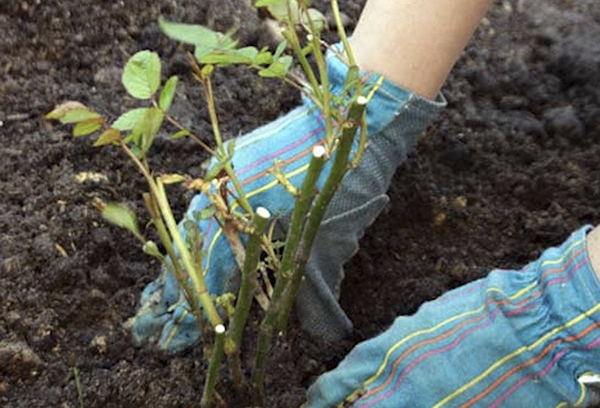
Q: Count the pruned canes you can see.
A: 4